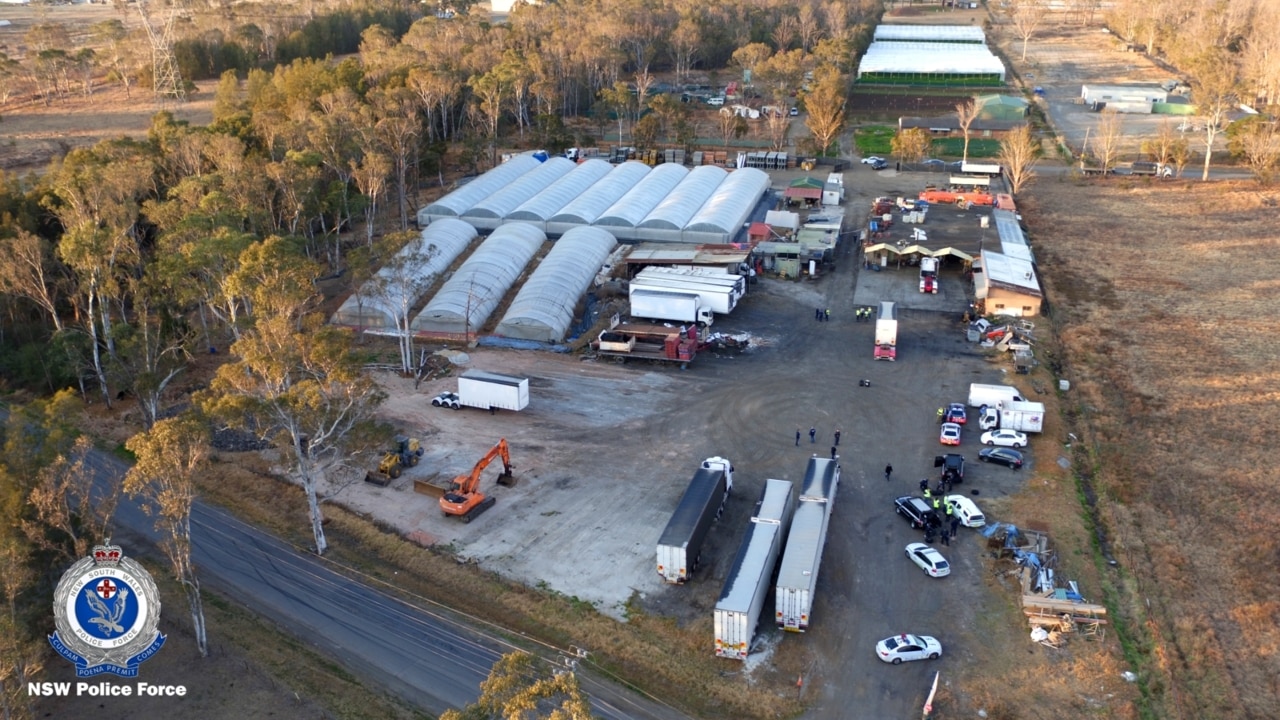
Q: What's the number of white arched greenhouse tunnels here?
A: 10